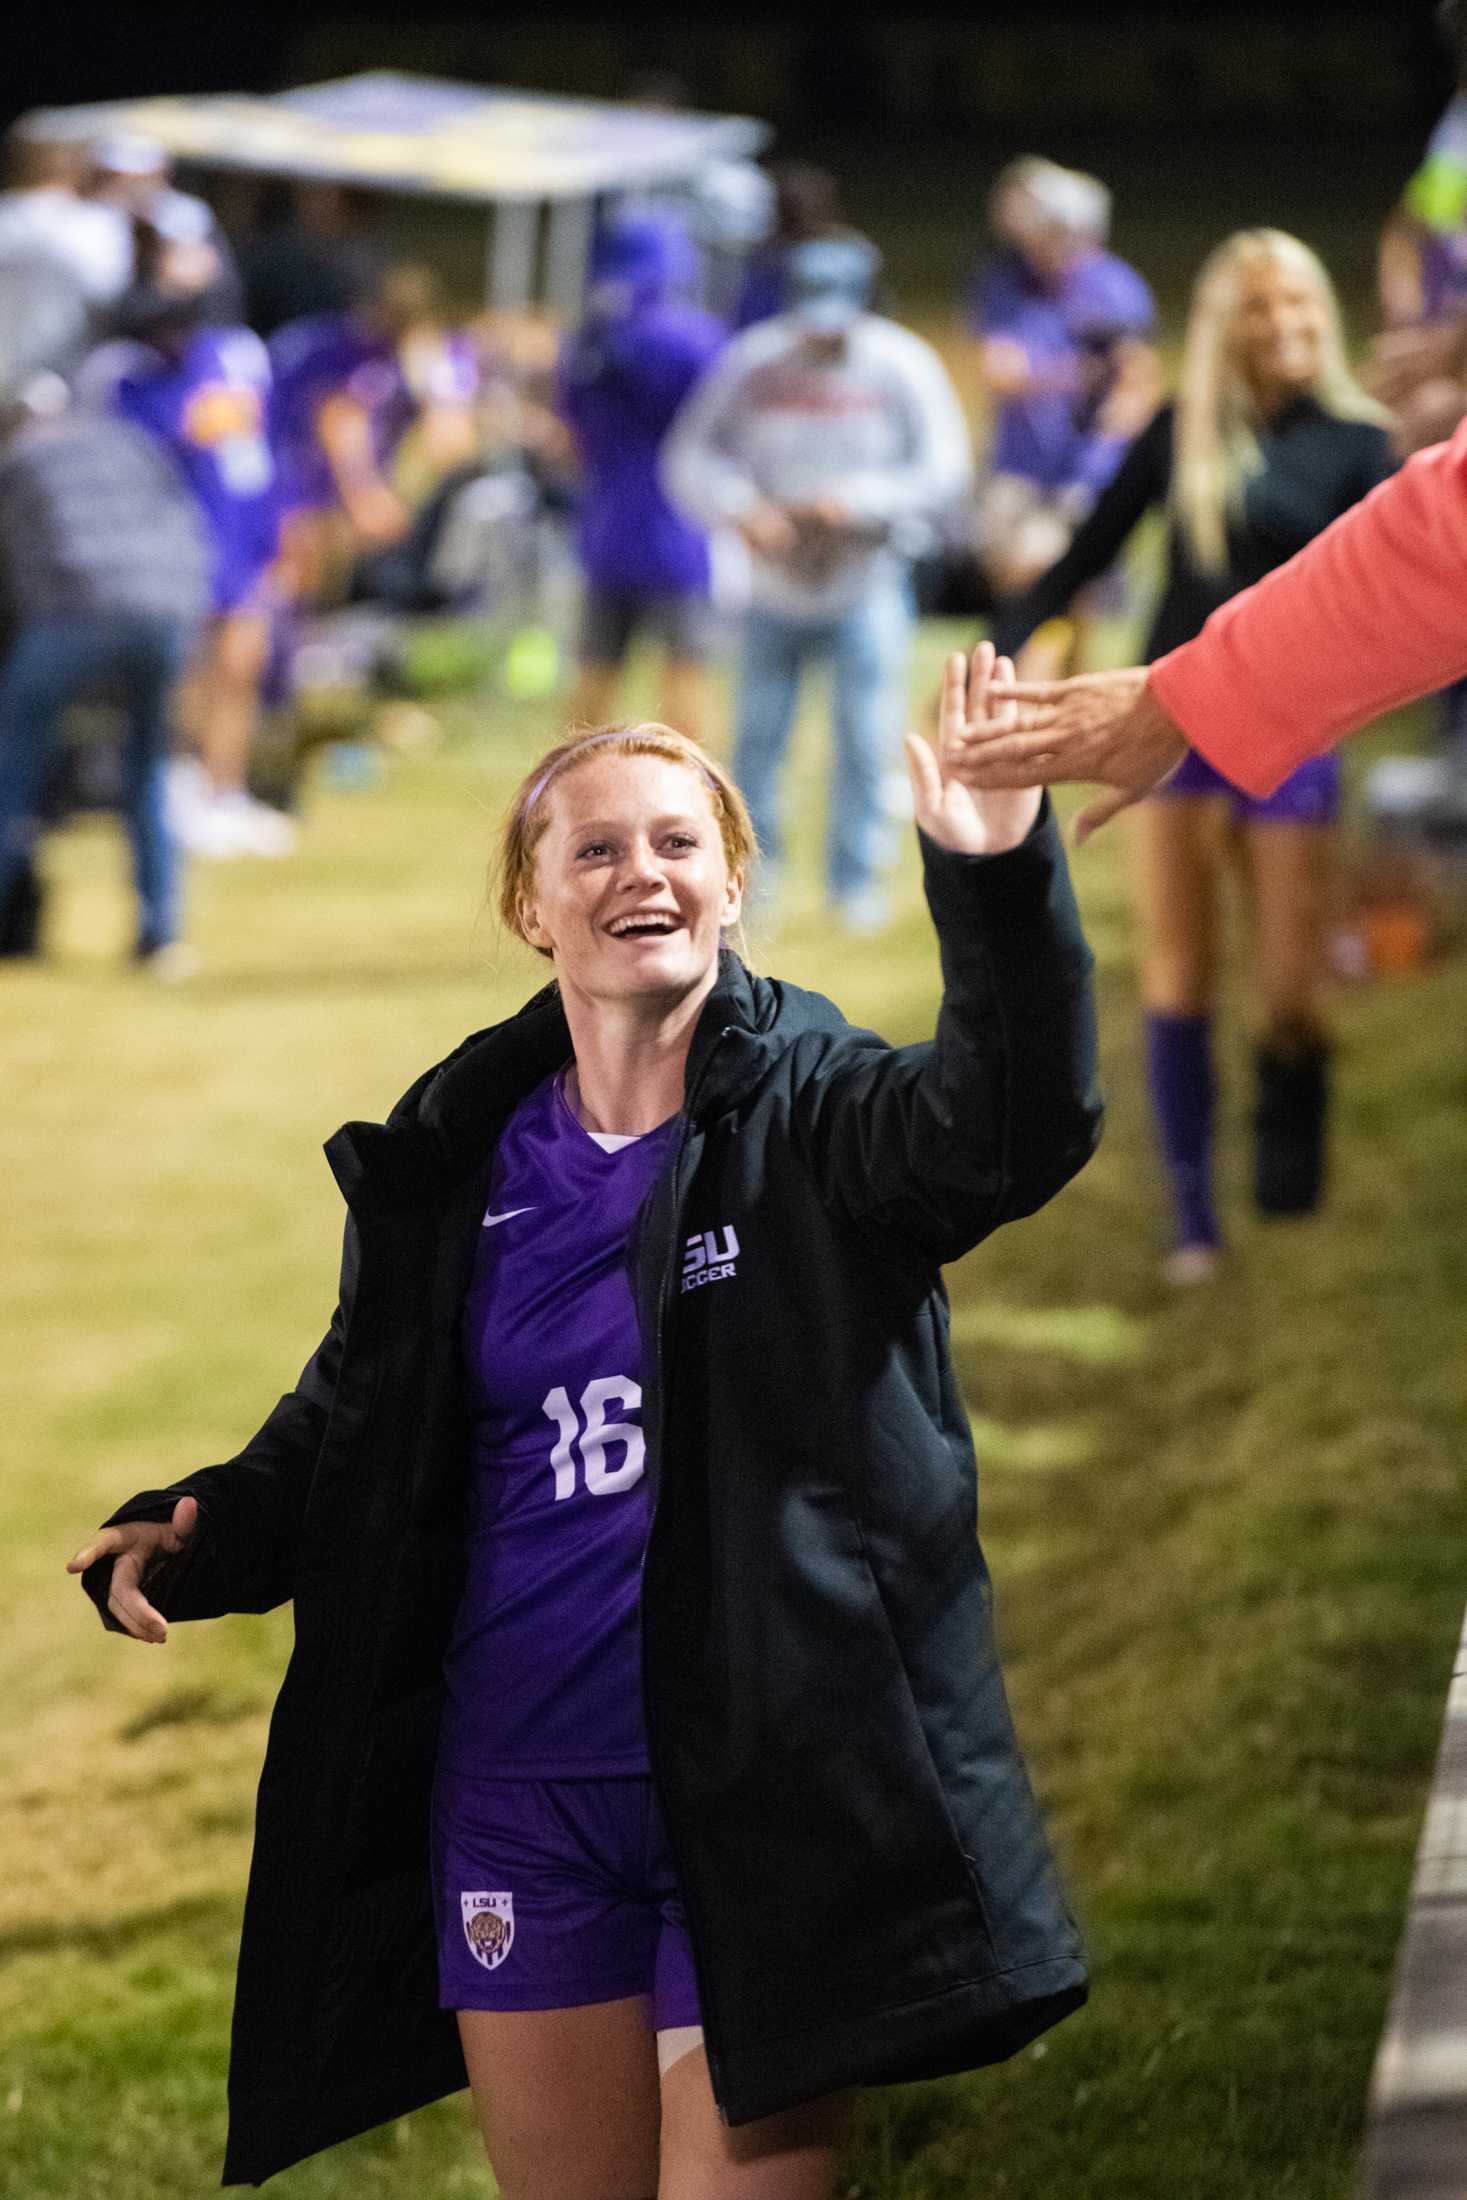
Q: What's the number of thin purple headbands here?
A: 1